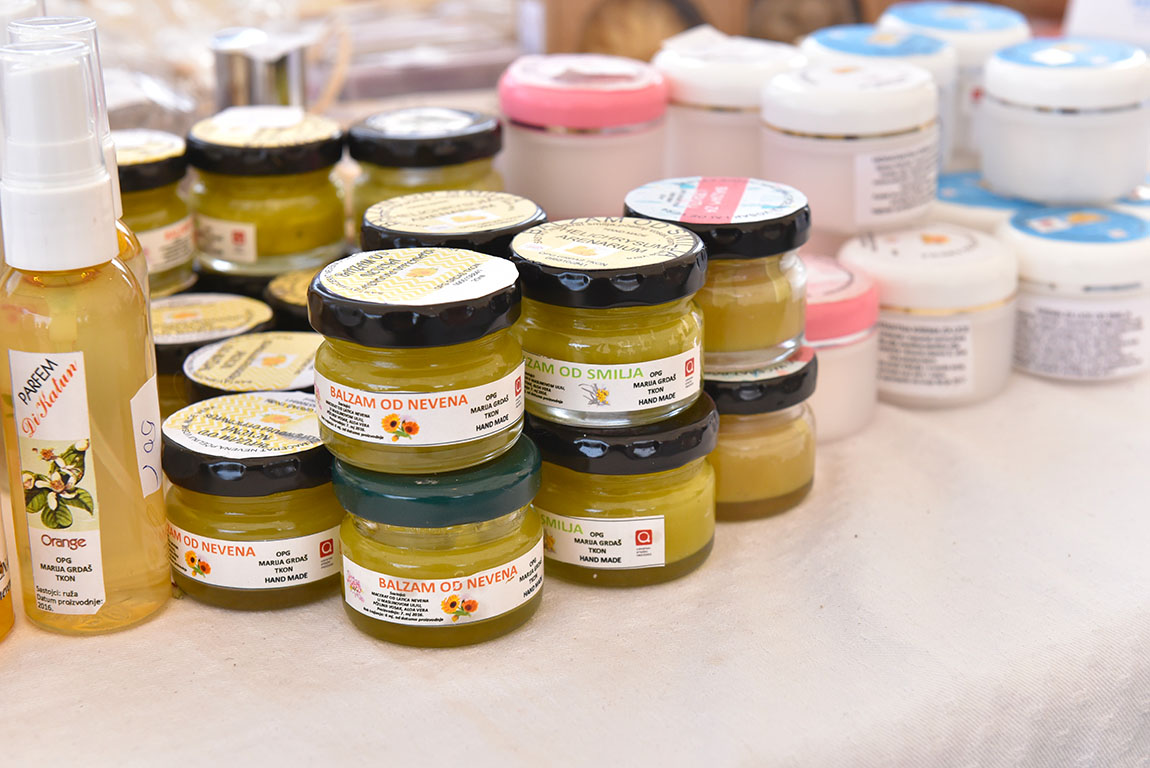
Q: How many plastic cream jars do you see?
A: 11